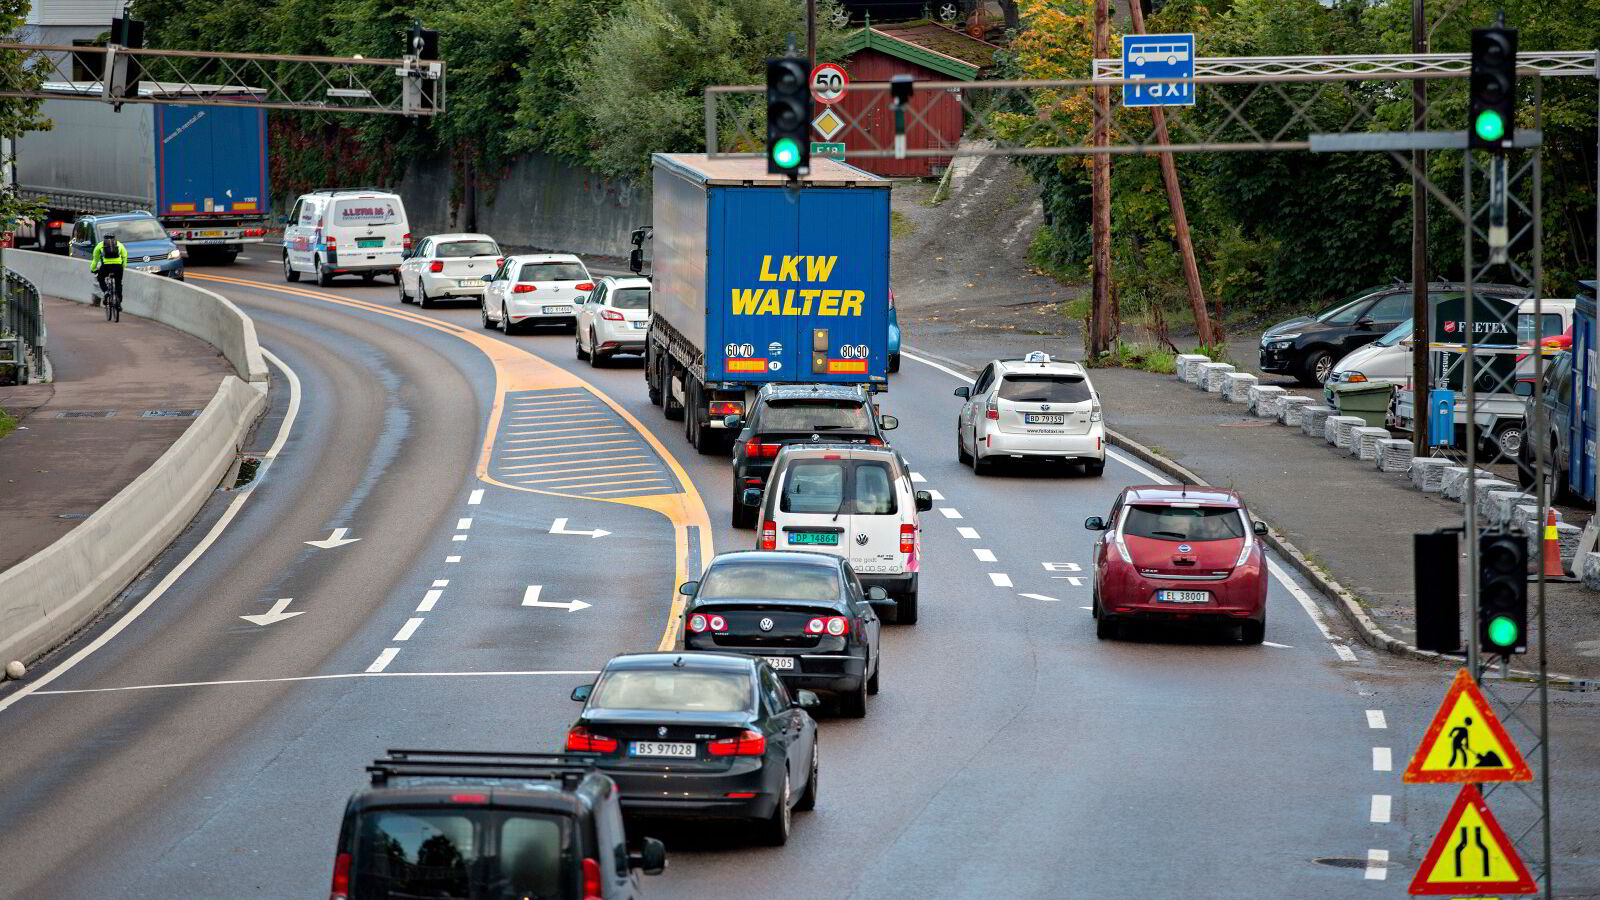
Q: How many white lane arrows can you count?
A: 4